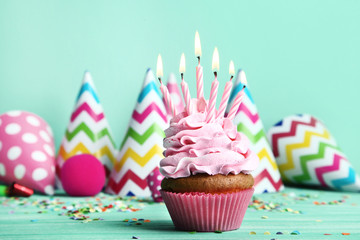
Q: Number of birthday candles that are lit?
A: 6